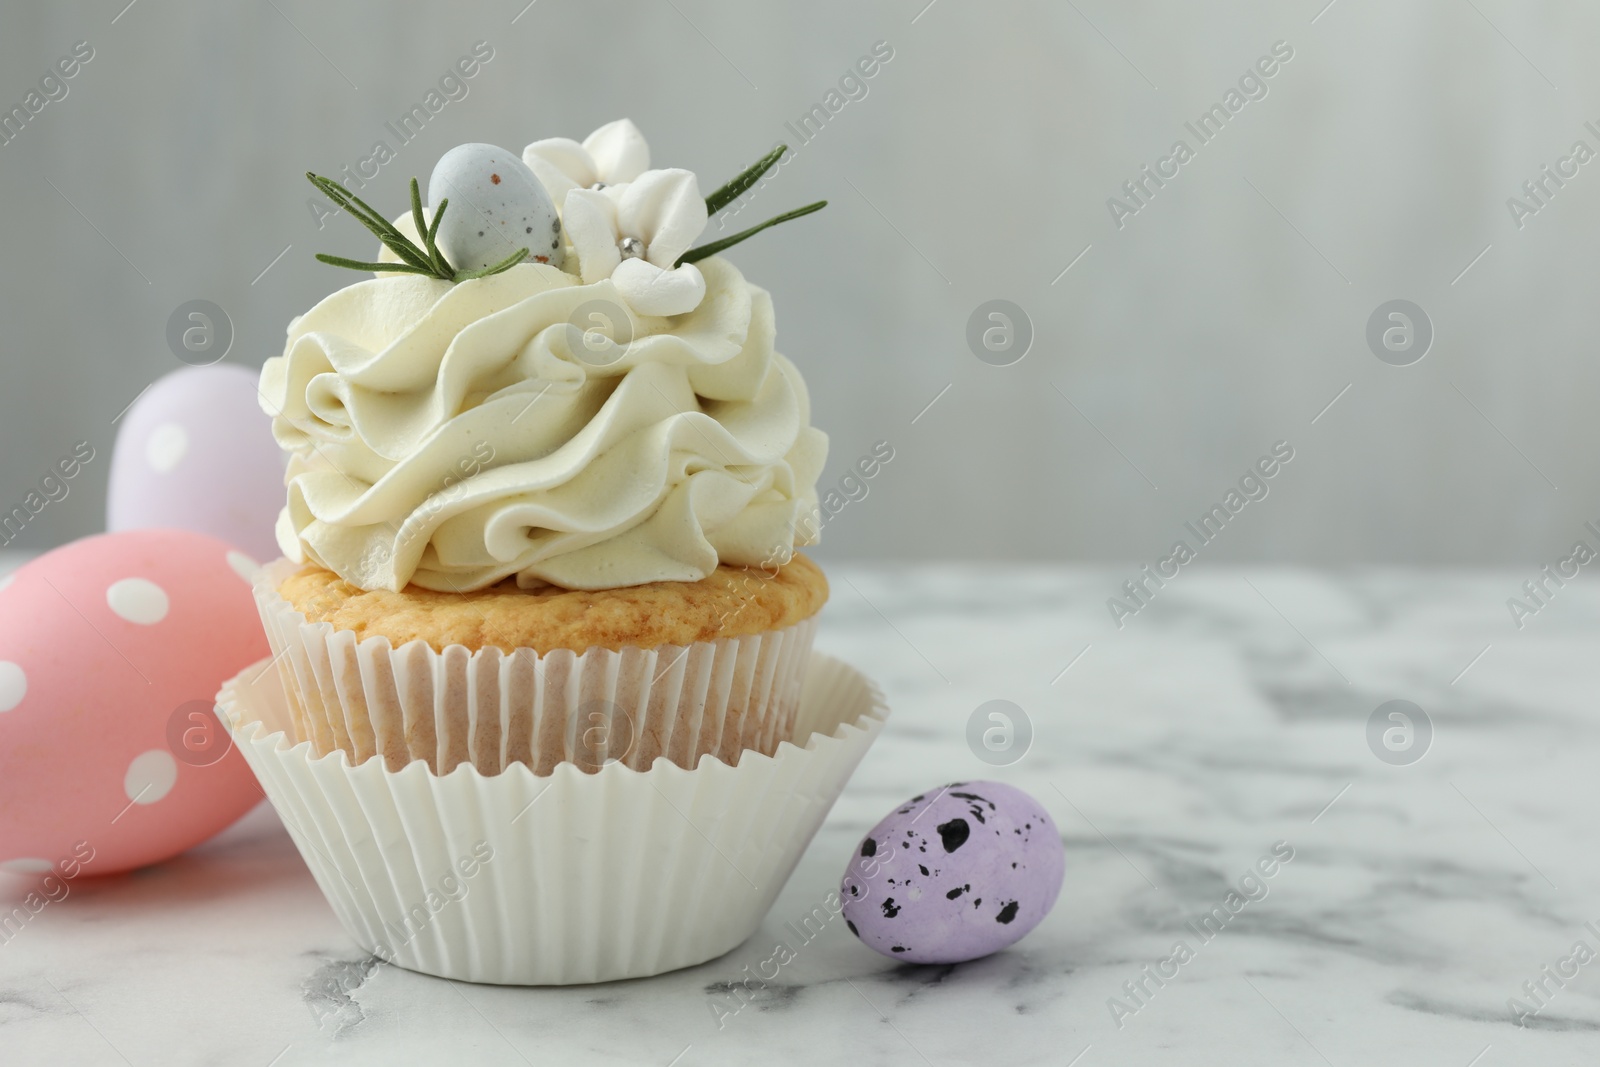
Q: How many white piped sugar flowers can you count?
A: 2